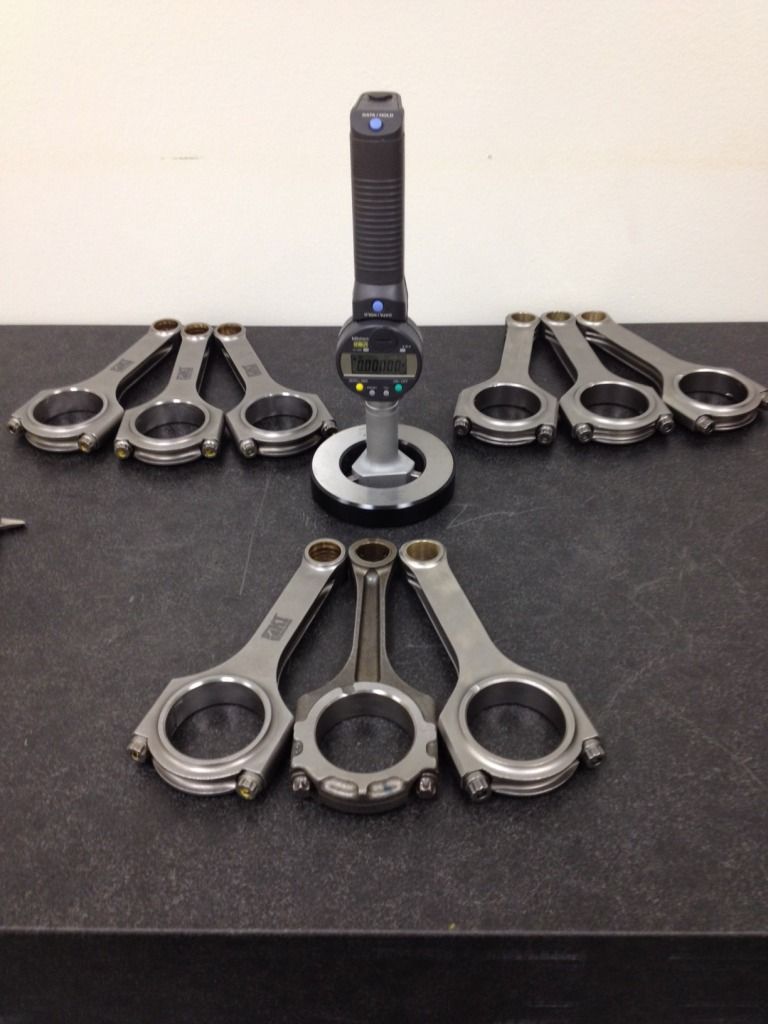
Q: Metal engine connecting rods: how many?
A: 9